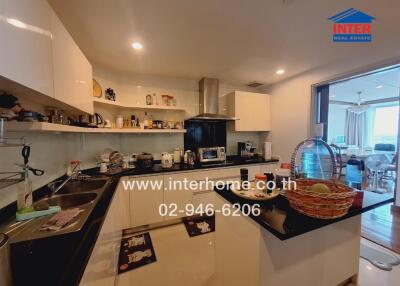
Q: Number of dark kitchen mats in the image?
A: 2